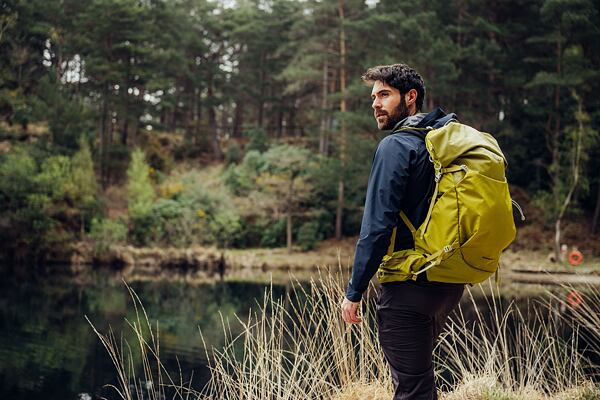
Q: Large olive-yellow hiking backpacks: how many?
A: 1